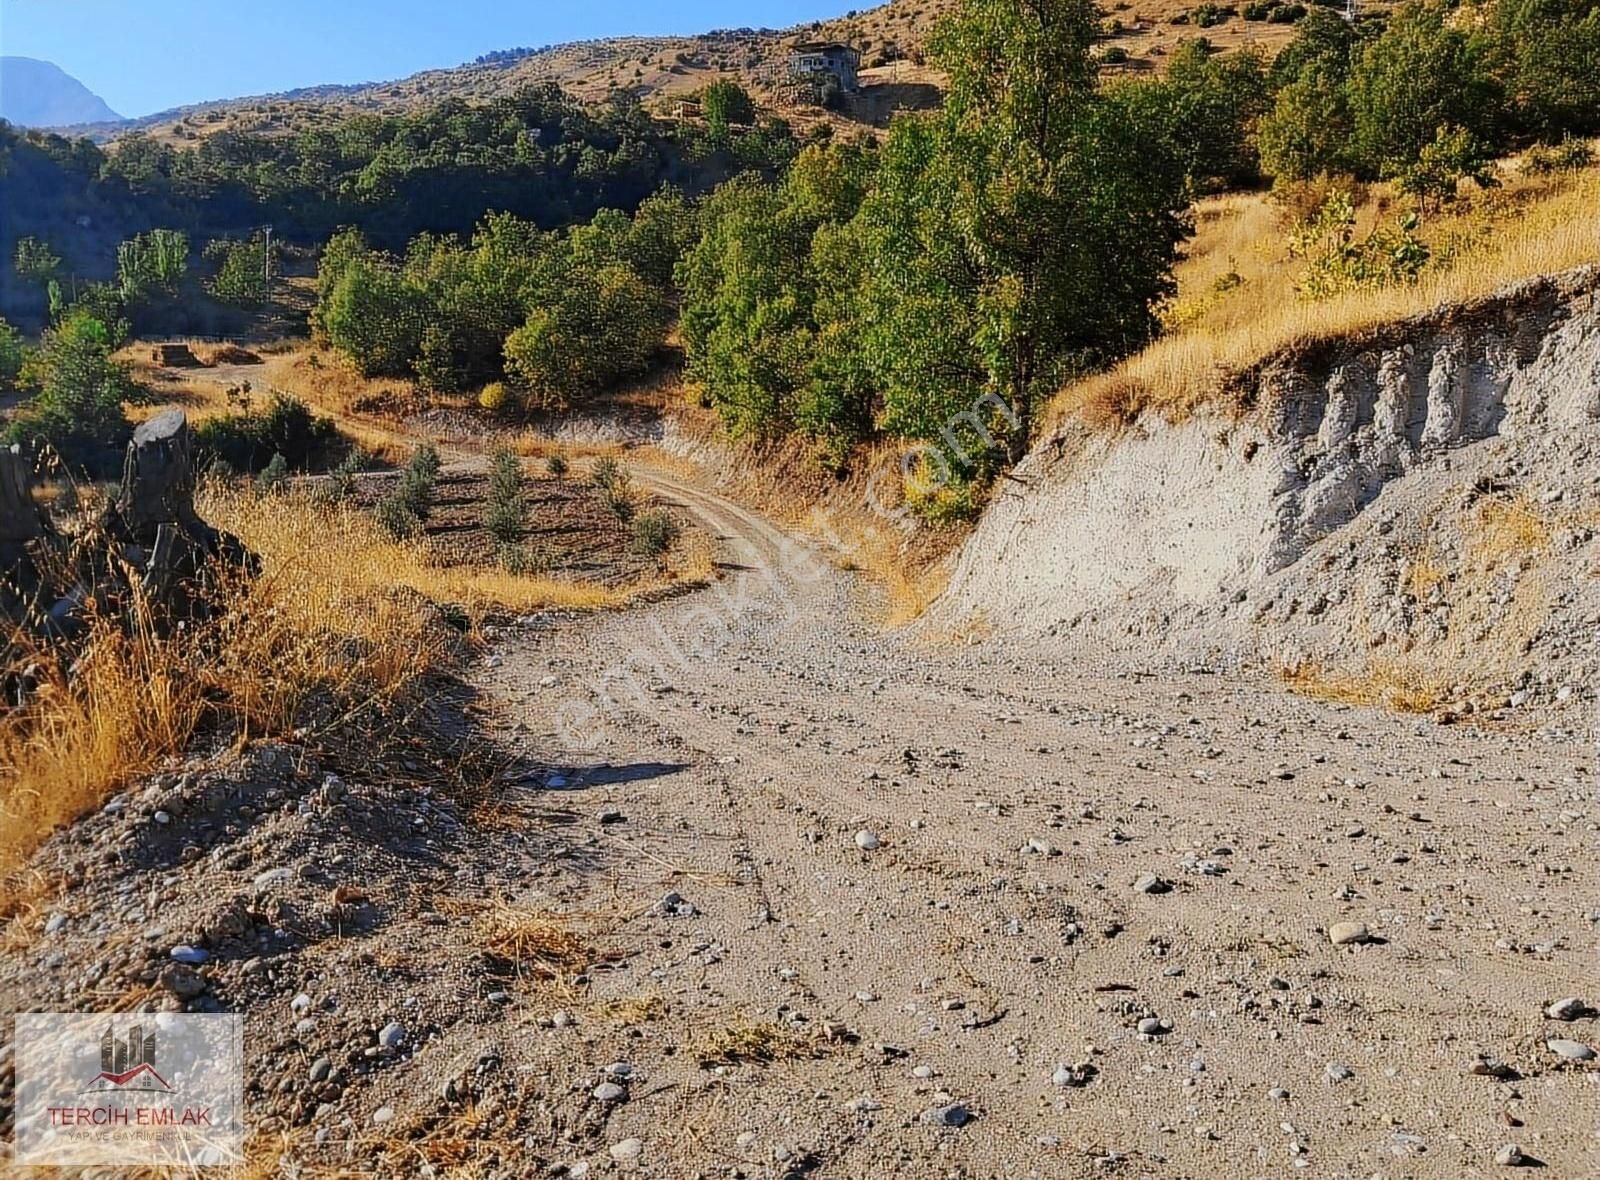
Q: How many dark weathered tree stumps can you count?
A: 2